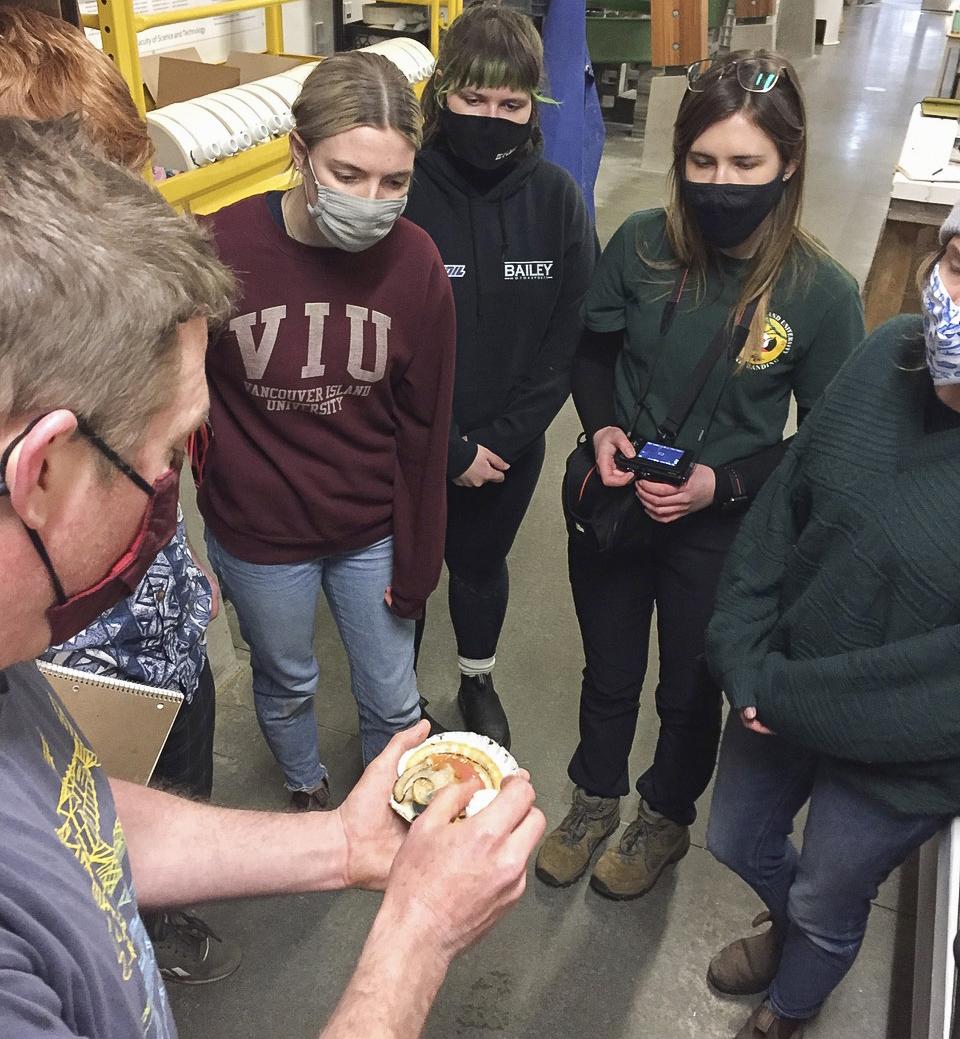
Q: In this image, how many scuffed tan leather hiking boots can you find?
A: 2